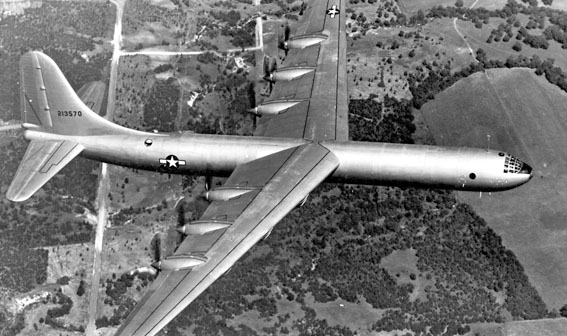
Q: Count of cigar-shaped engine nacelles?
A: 6